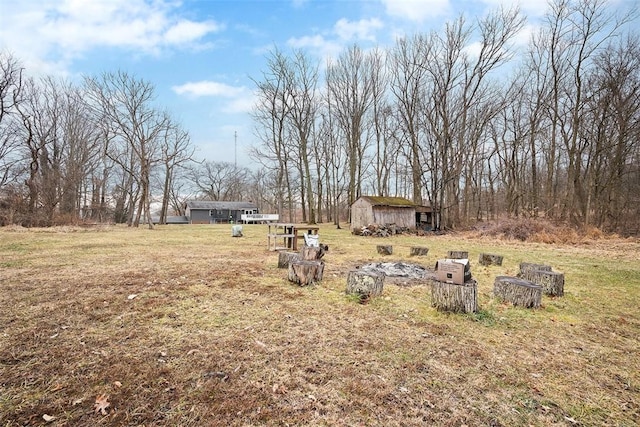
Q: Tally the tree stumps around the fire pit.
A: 12